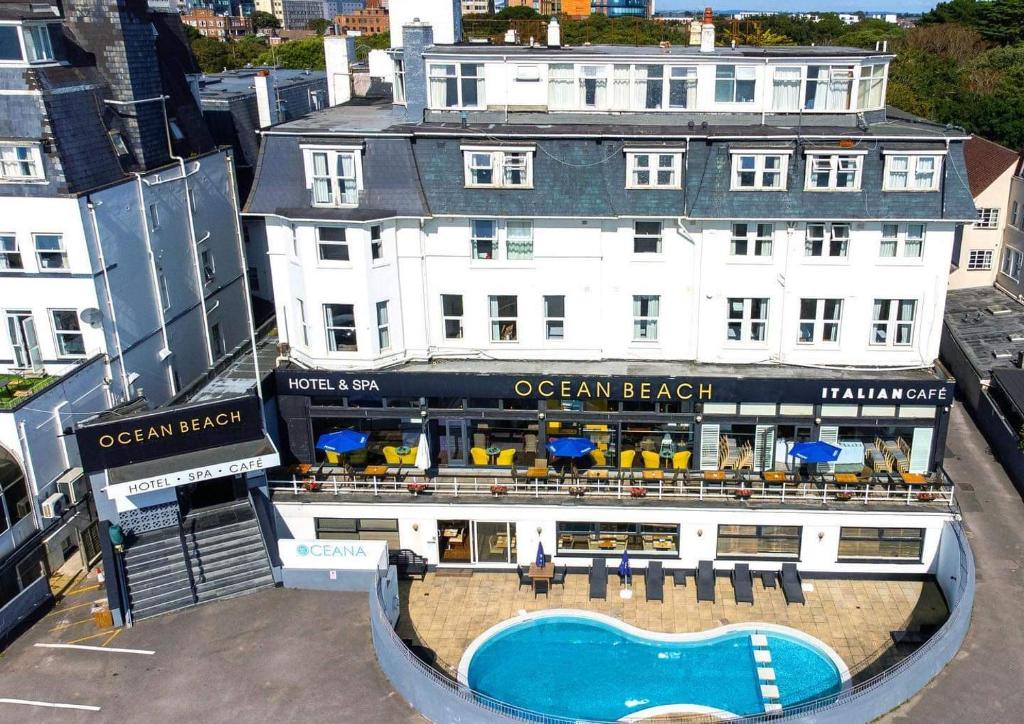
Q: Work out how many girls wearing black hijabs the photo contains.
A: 0